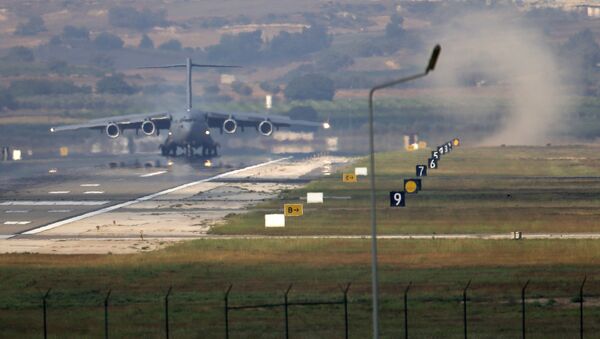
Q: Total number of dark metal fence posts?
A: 10